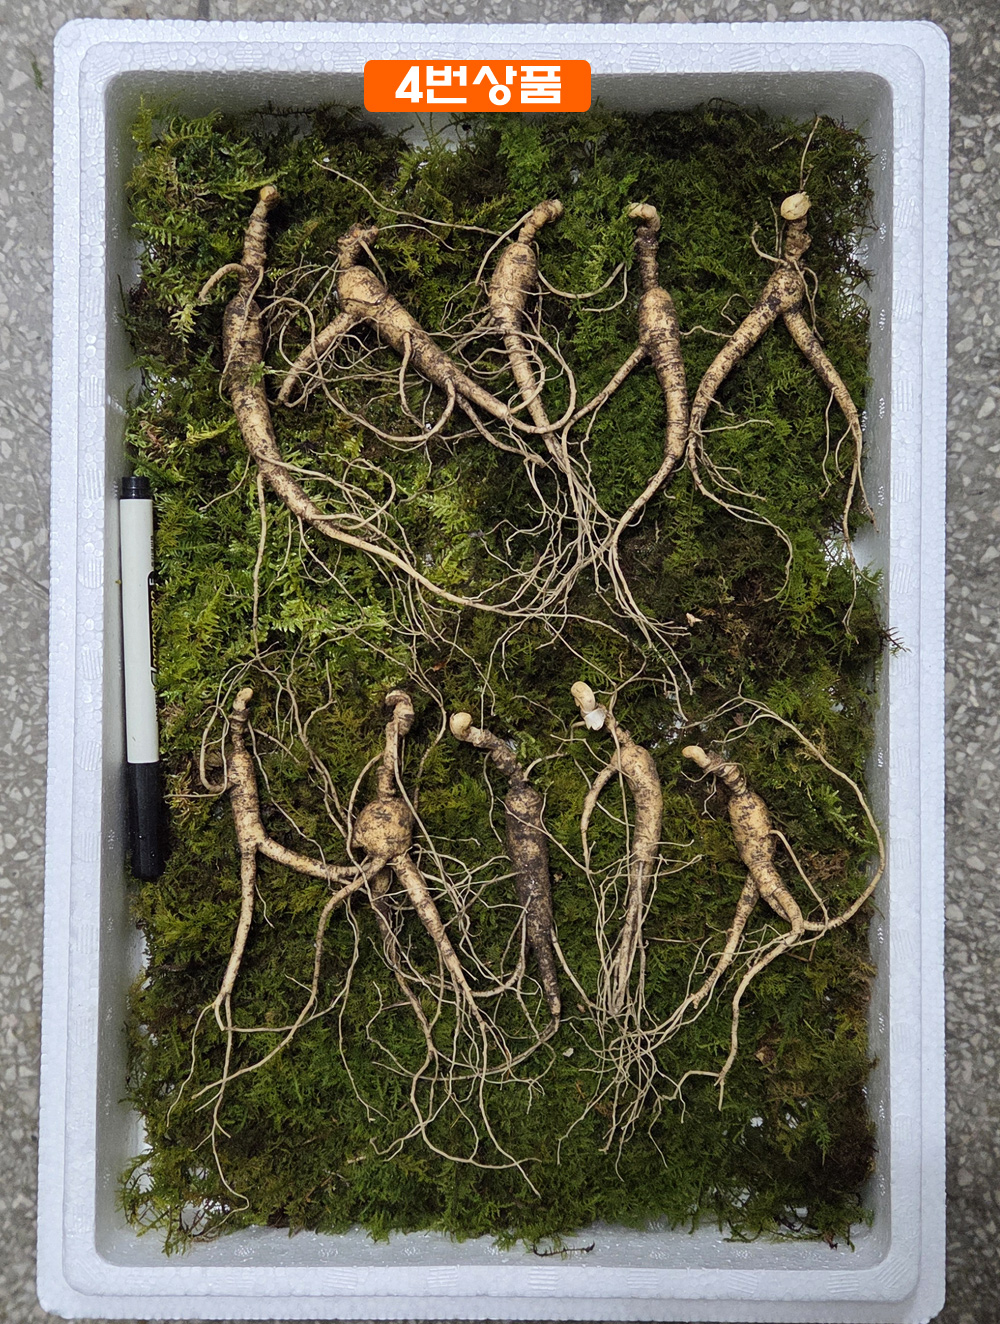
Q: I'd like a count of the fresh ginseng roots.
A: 10